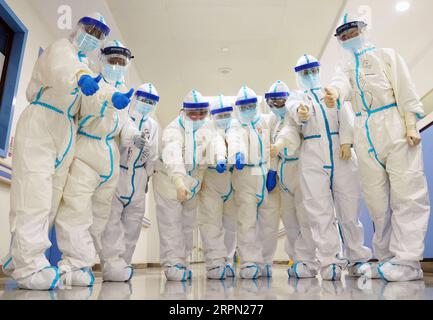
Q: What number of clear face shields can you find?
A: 9